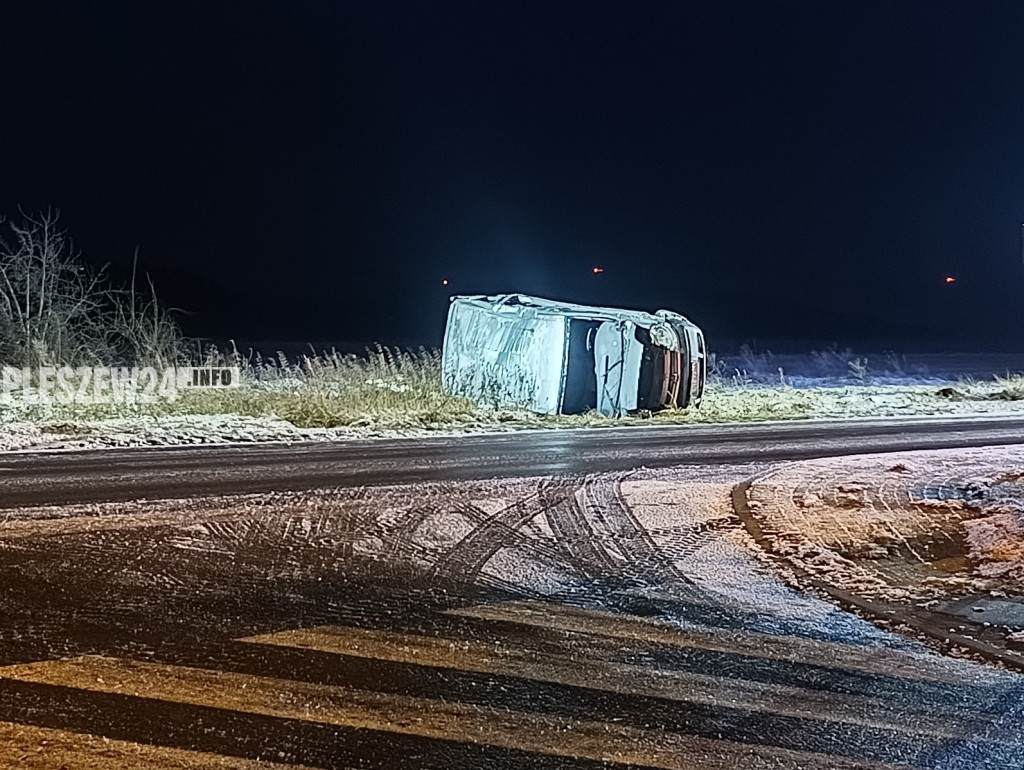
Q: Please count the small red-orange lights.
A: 3